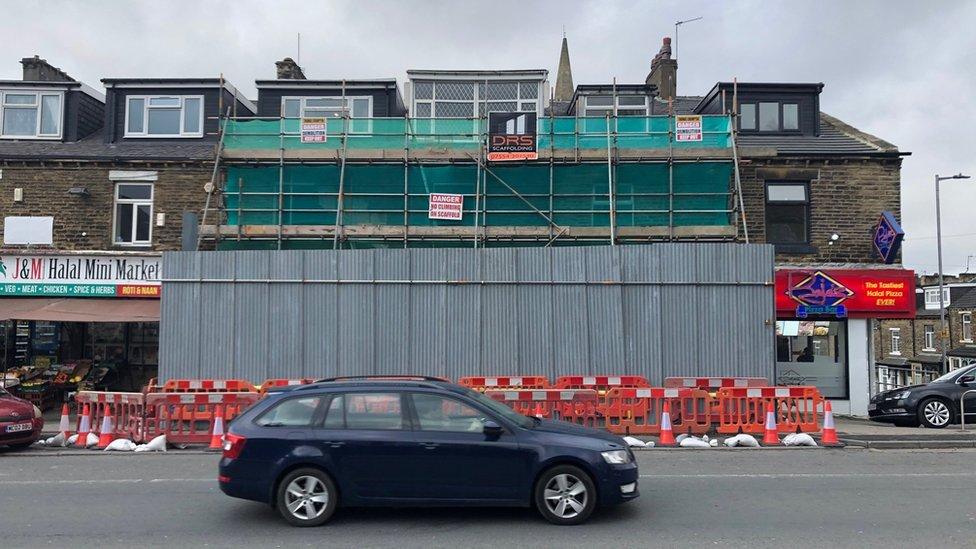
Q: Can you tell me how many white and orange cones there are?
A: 8